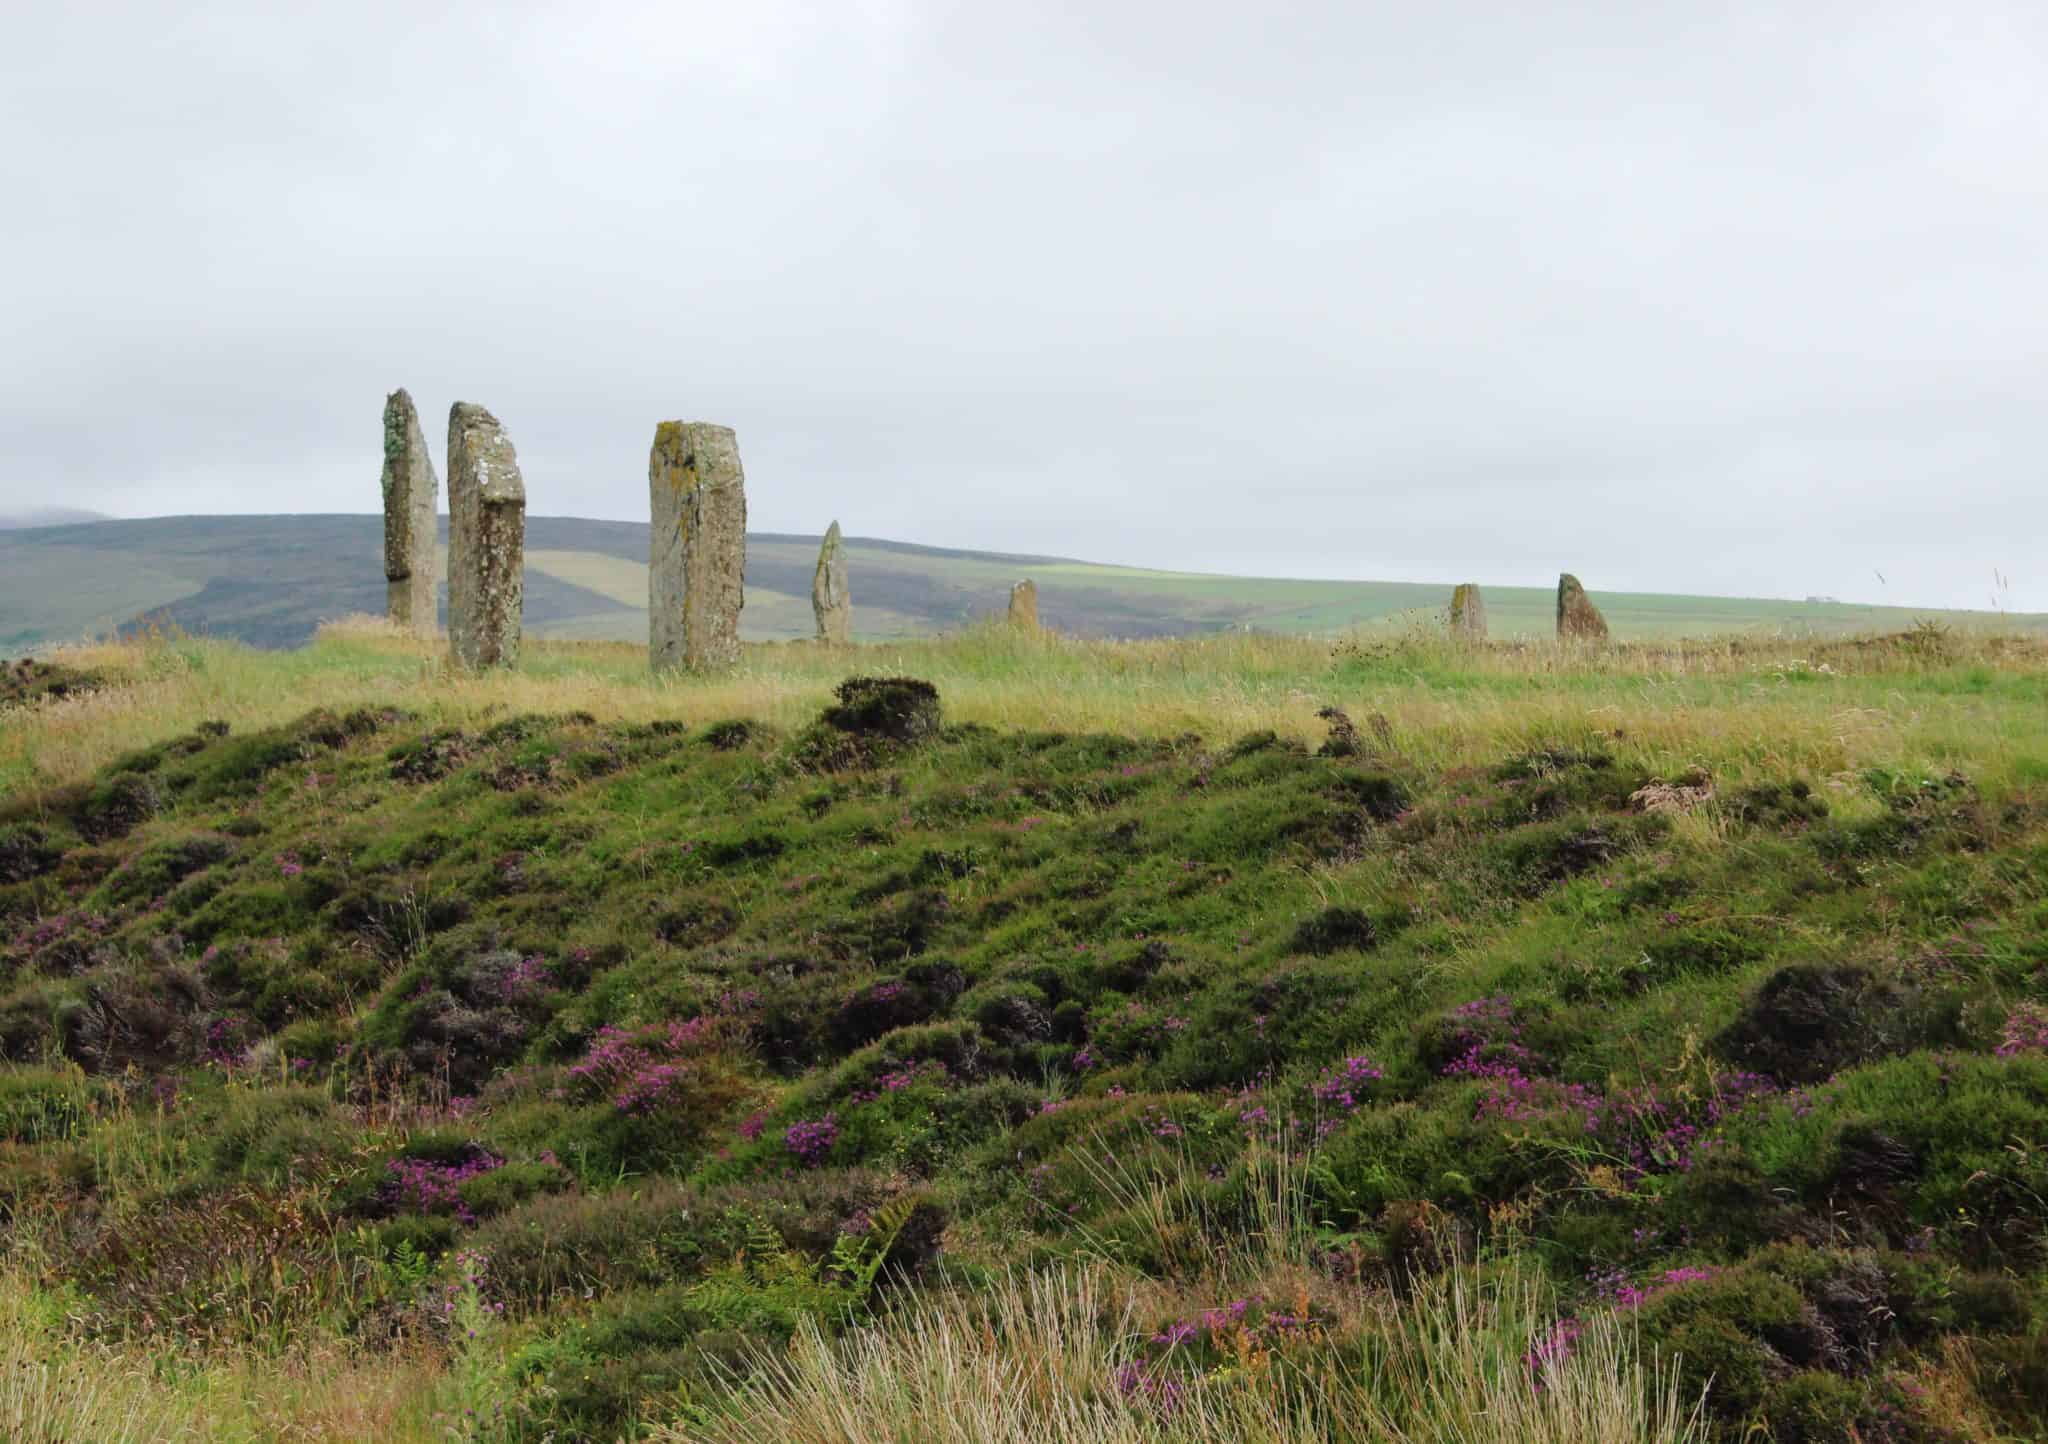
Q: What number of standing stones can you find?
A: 7